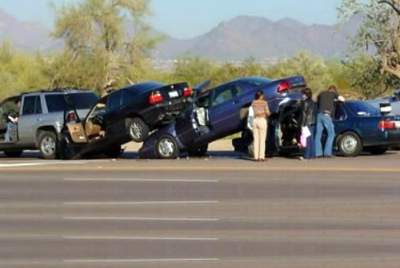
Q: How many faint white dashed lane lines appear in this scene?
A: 5